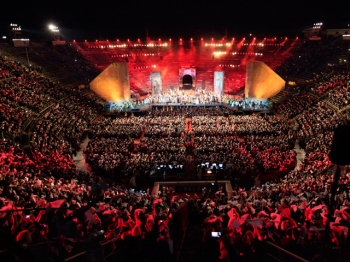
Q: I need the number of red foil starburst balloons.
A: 0